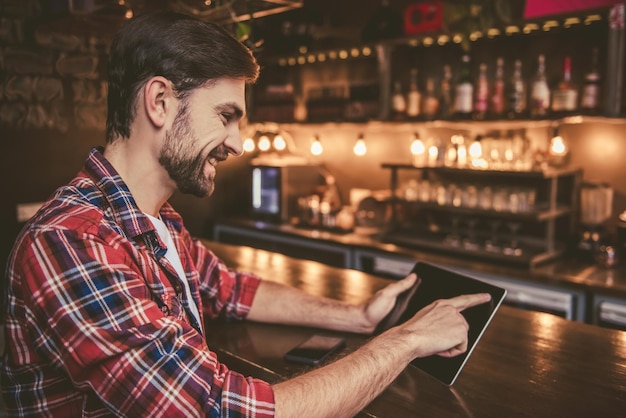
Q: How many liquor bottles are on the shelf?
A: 11